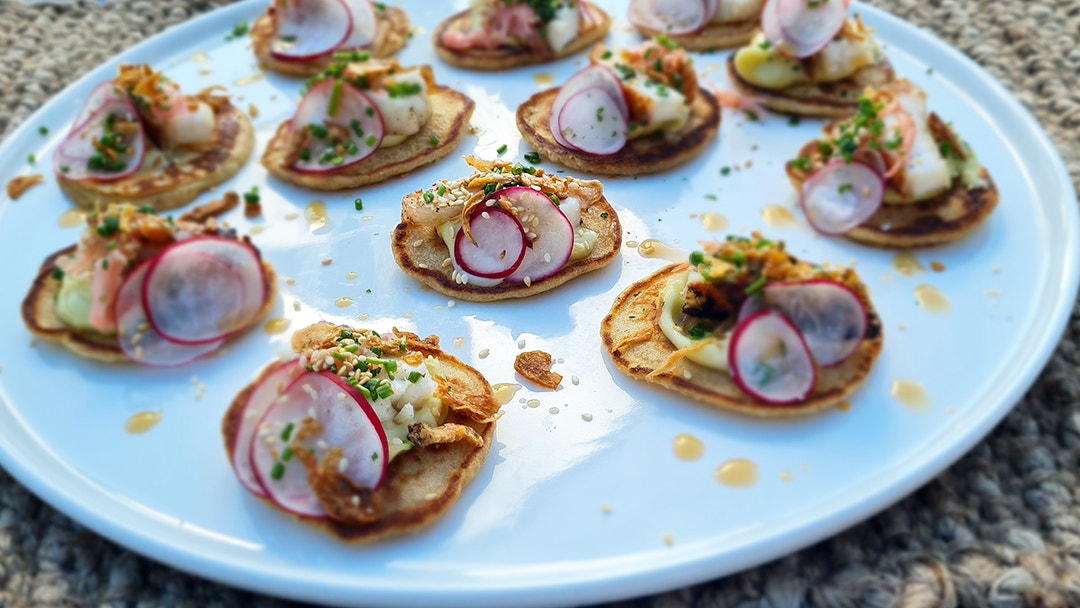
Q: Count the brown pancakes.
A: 12